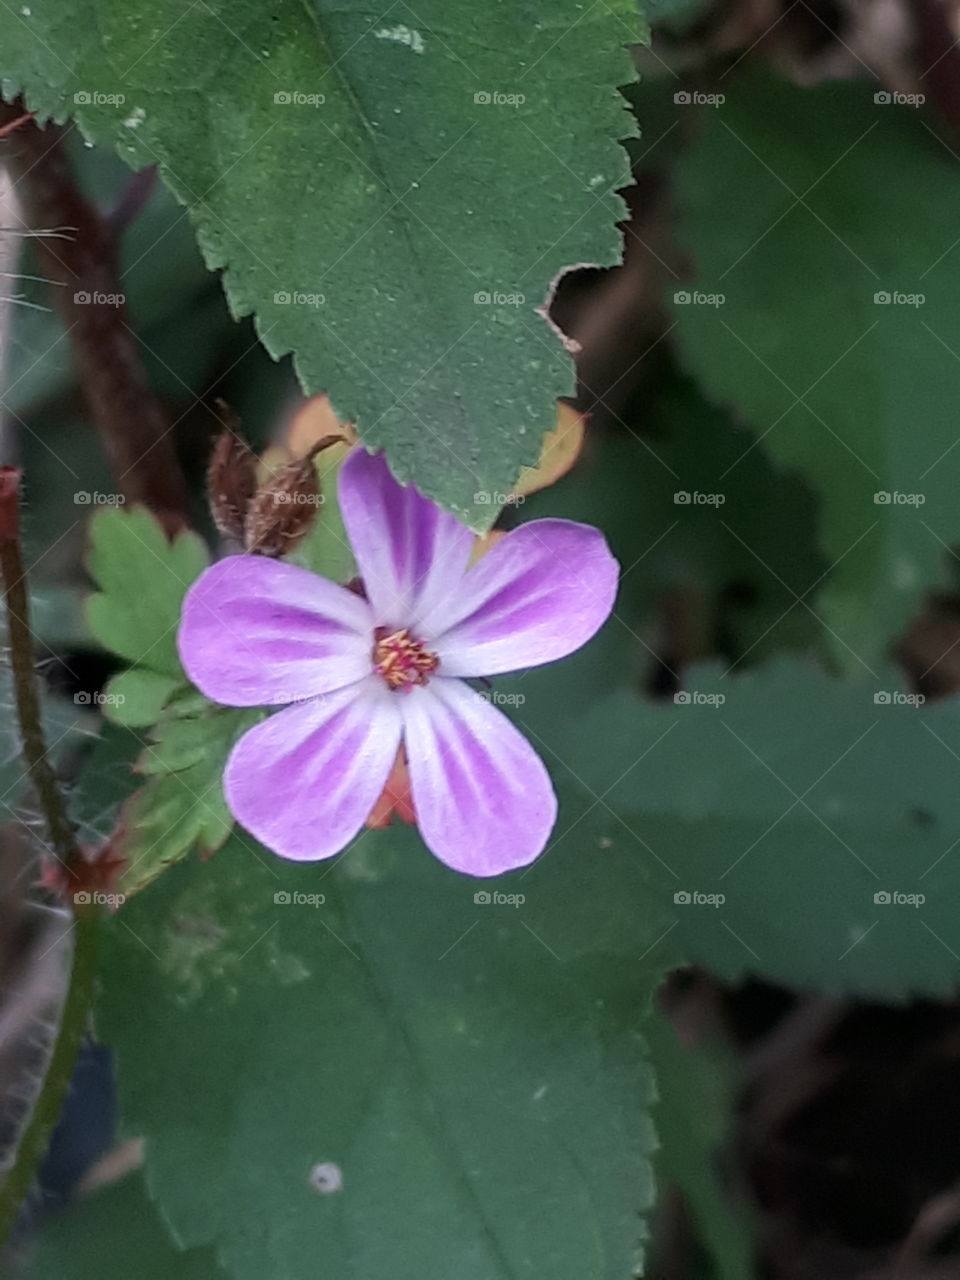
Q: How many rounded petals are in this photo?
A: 5